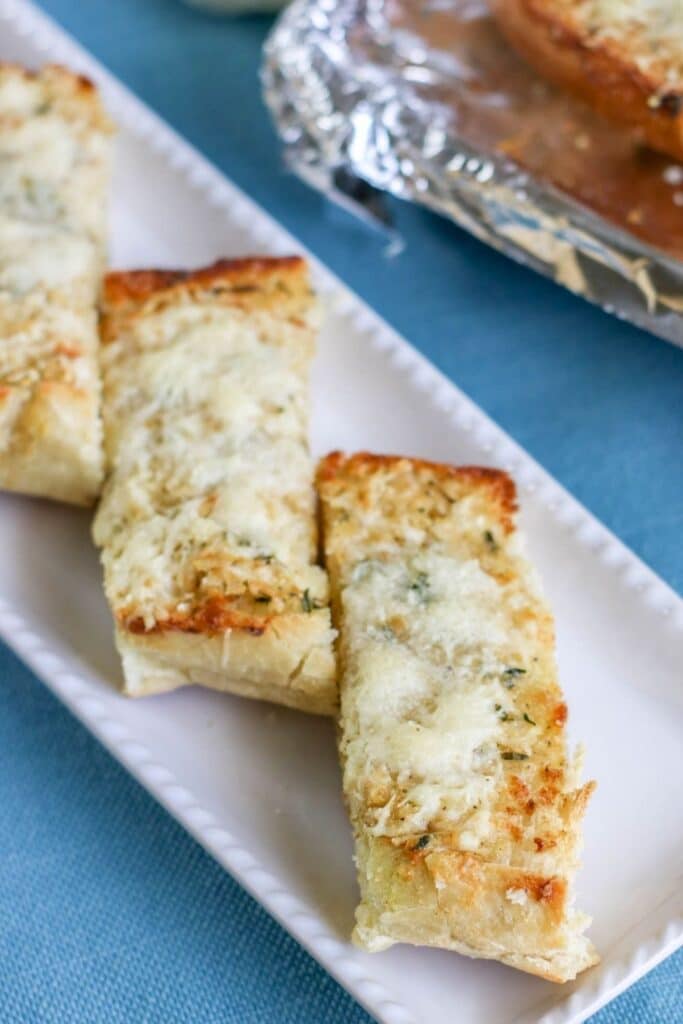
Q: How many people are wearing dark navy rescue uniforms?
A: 0